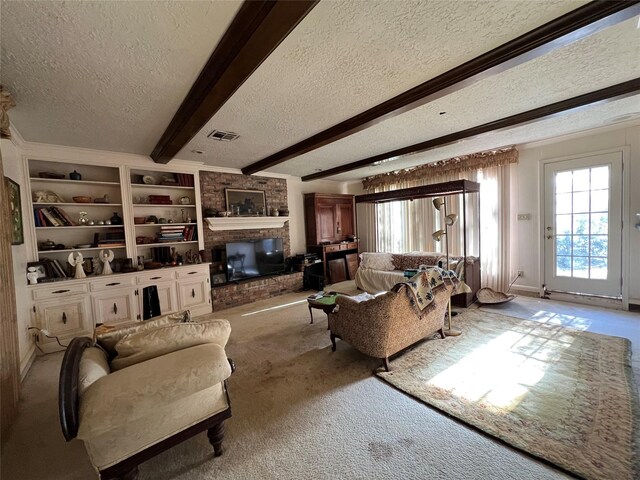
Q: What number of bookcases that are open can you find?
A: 2